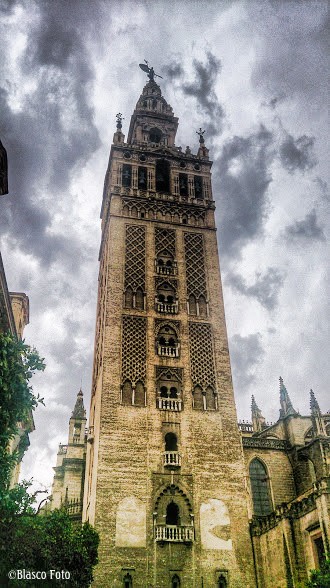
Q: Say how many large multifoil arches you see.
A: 1